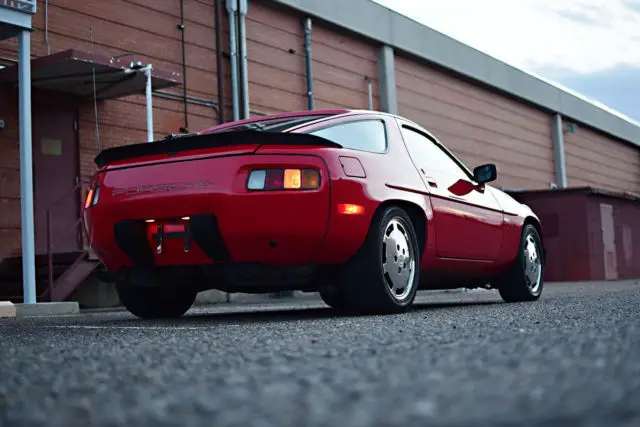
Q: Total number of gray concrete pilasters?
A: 2